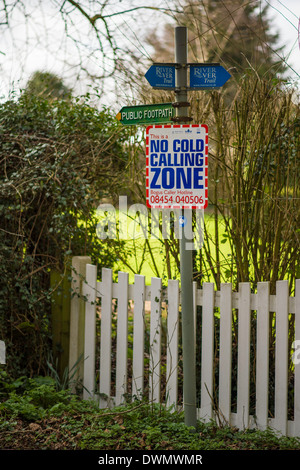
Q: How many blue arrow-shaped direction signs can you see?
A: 2